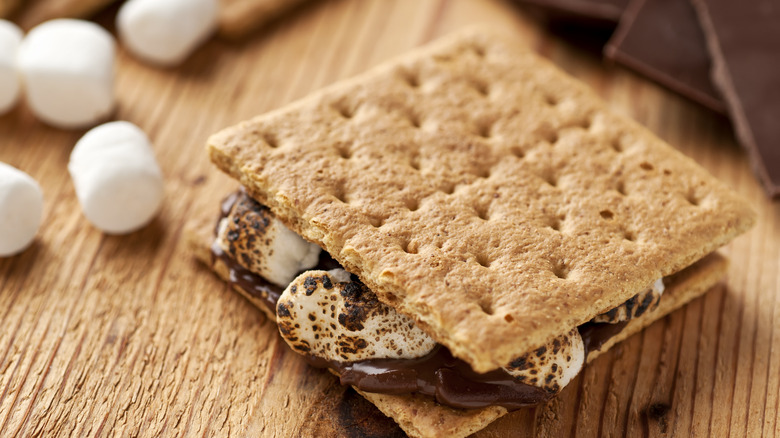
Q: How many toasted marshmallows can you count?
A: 4